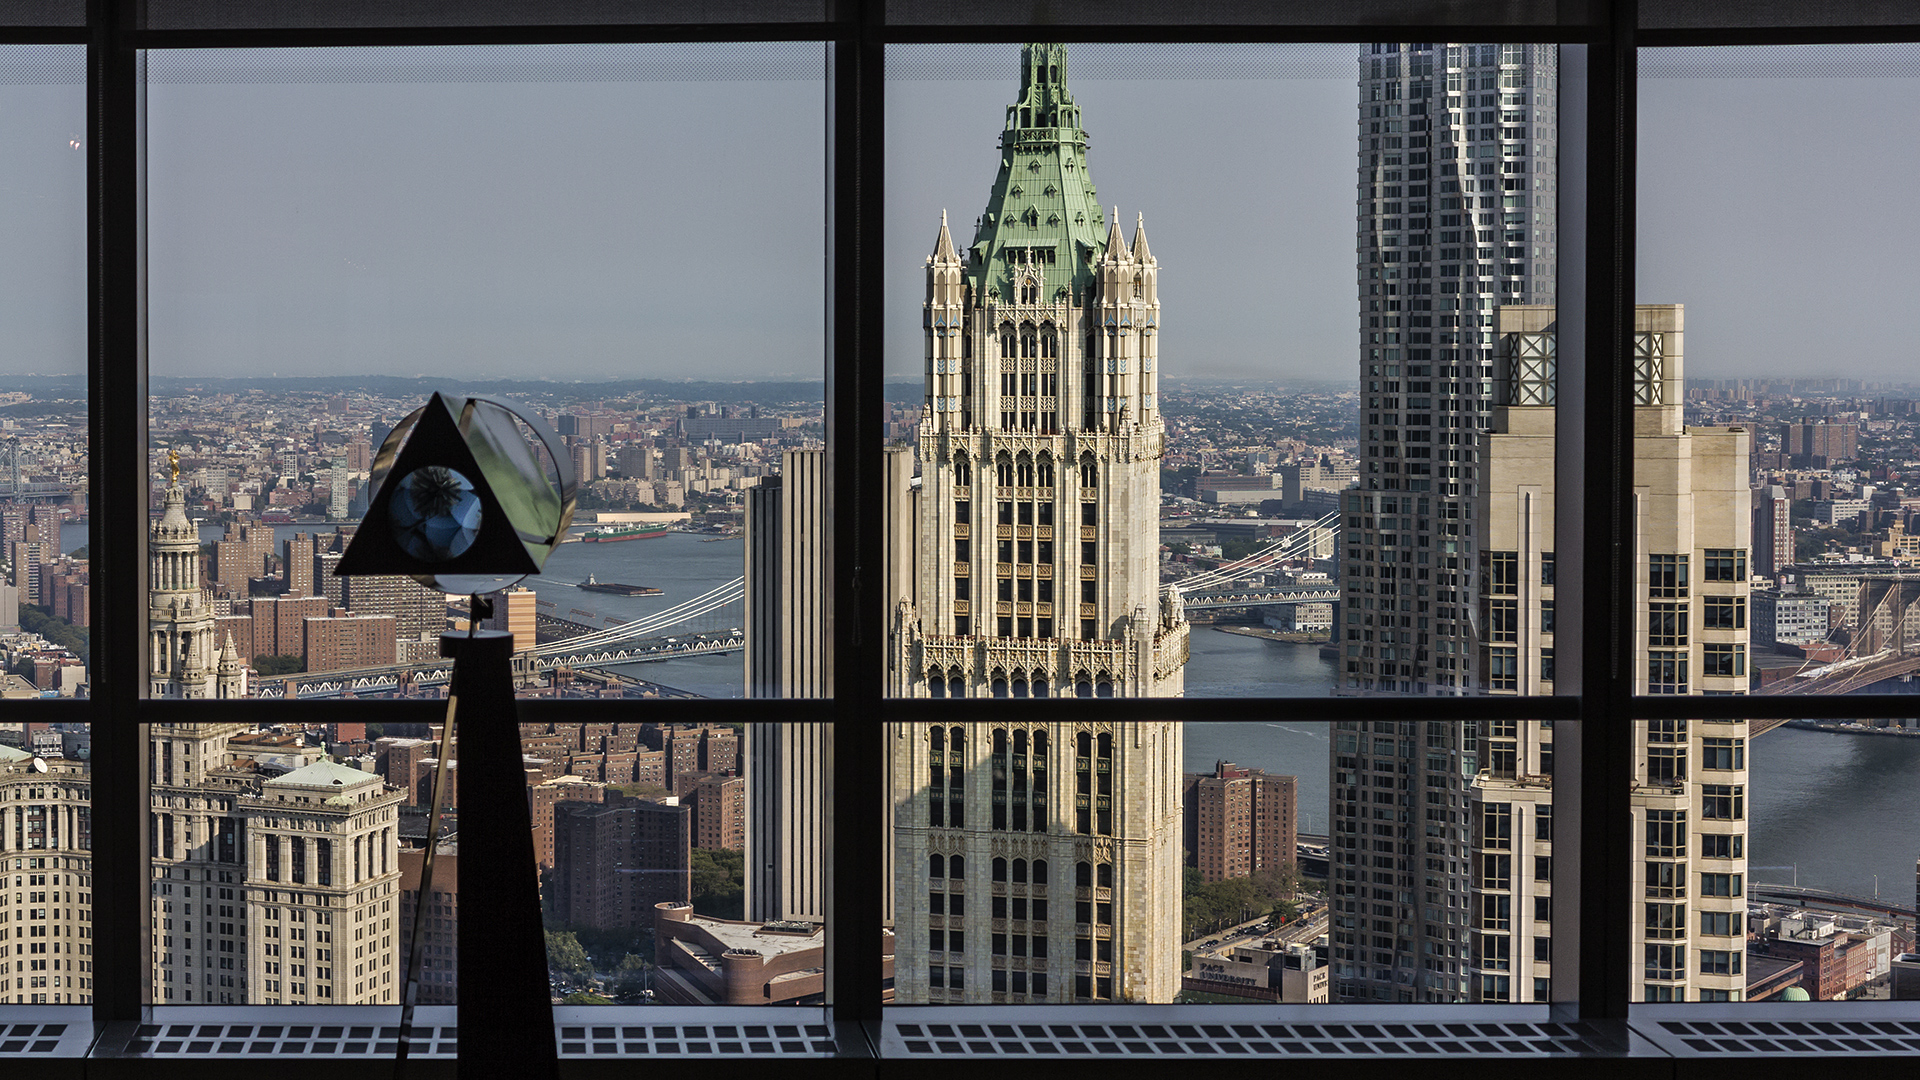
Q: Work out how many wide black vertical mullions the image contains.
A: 3